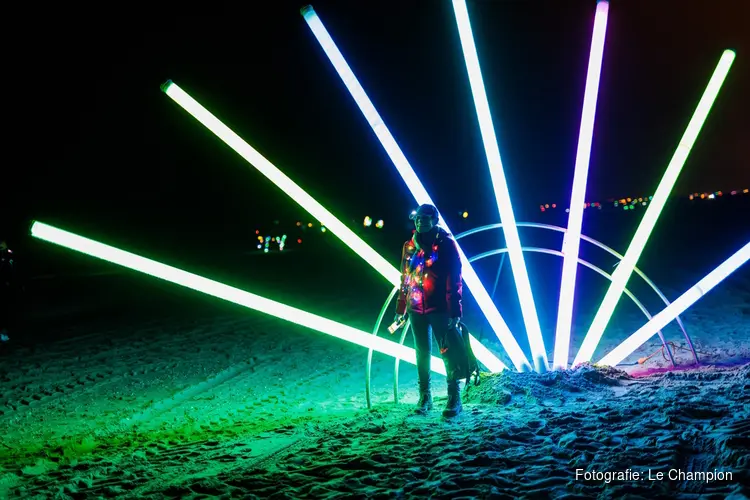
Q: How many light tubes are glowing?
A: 7